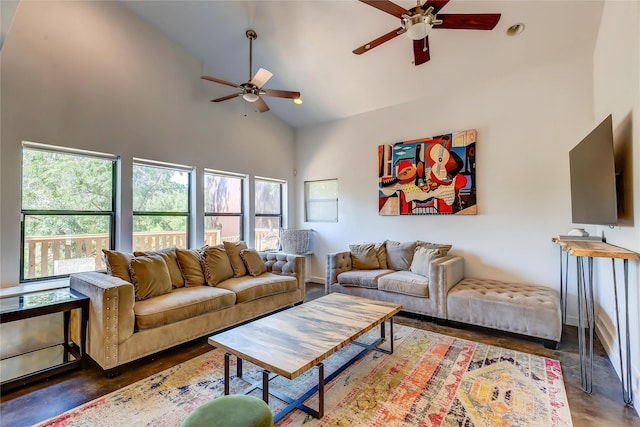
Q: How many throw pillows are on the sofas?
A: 12